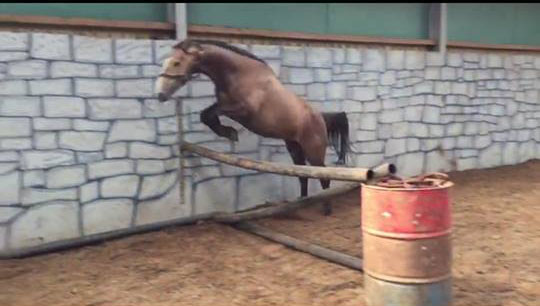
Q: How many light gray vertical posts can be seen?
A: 2